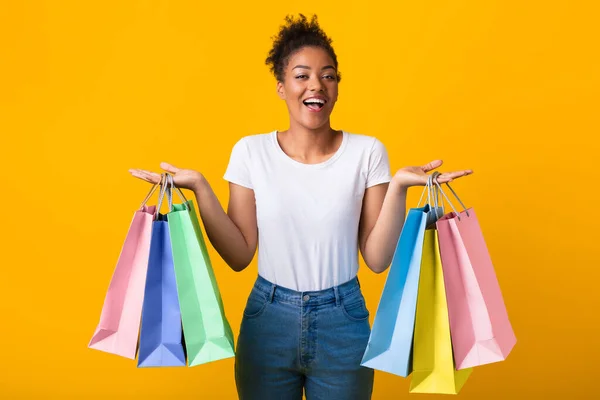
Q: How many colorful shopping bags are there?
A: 6